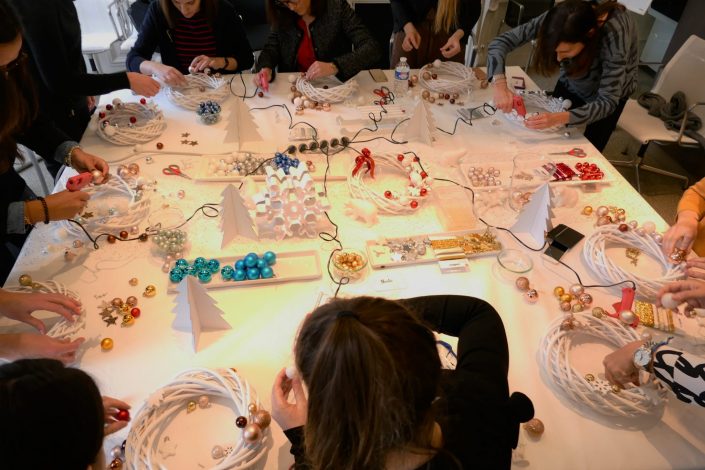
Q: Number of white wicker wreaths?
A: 11